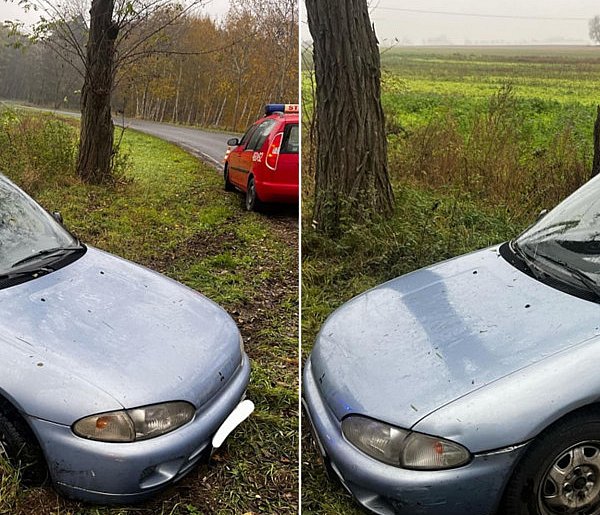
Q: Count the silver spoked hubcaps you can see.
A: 1